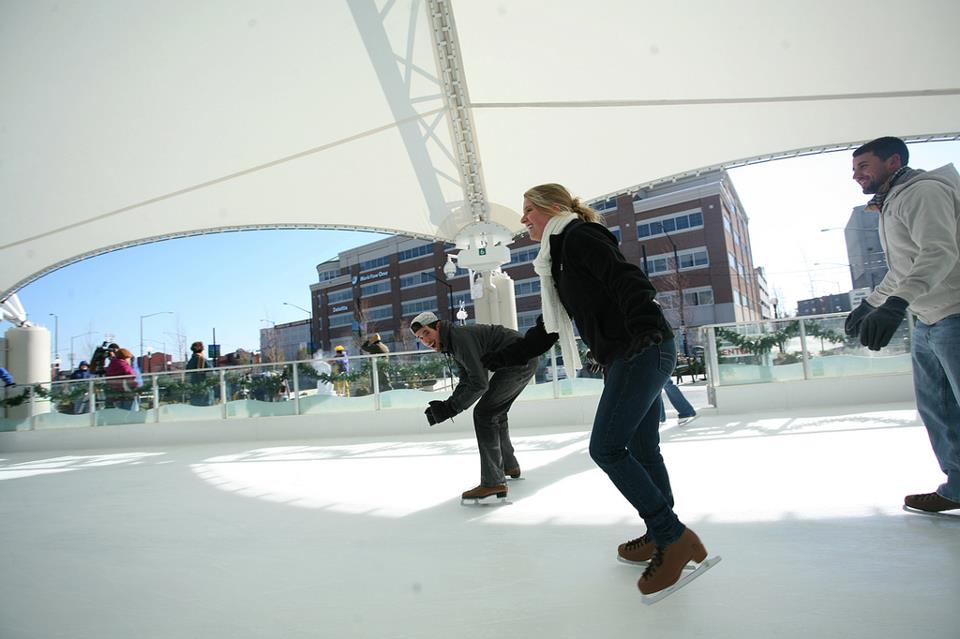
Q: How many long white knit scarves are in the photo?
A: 1